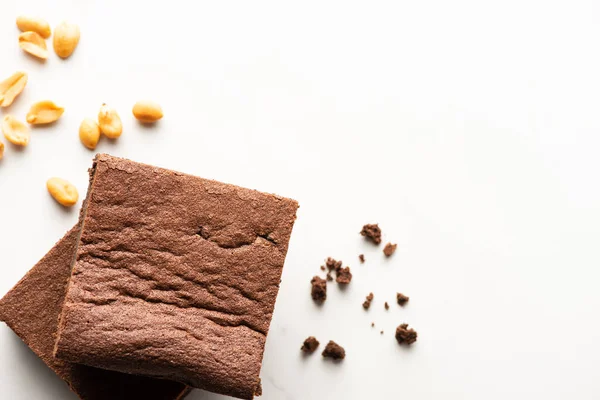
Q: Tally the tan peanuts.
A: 11